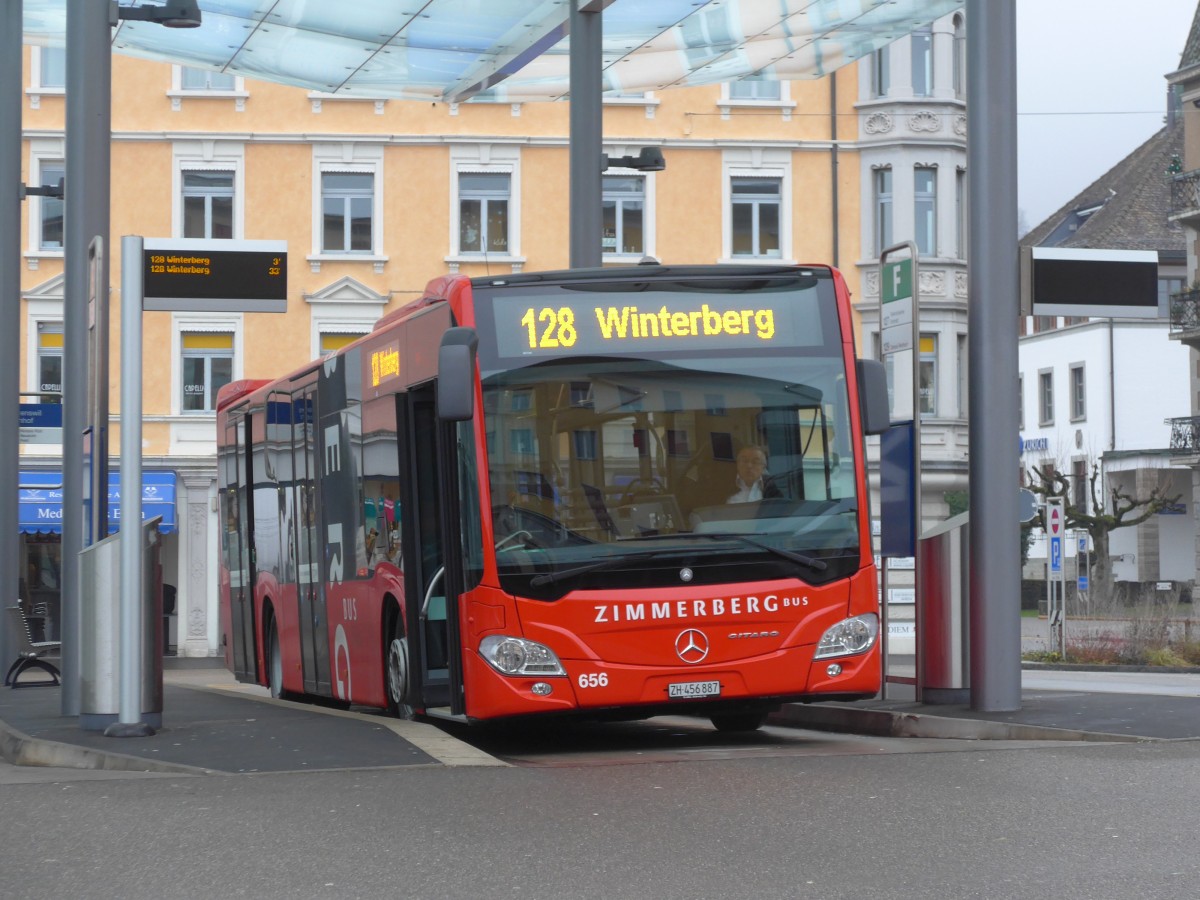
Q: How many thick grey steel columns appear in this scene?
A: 4